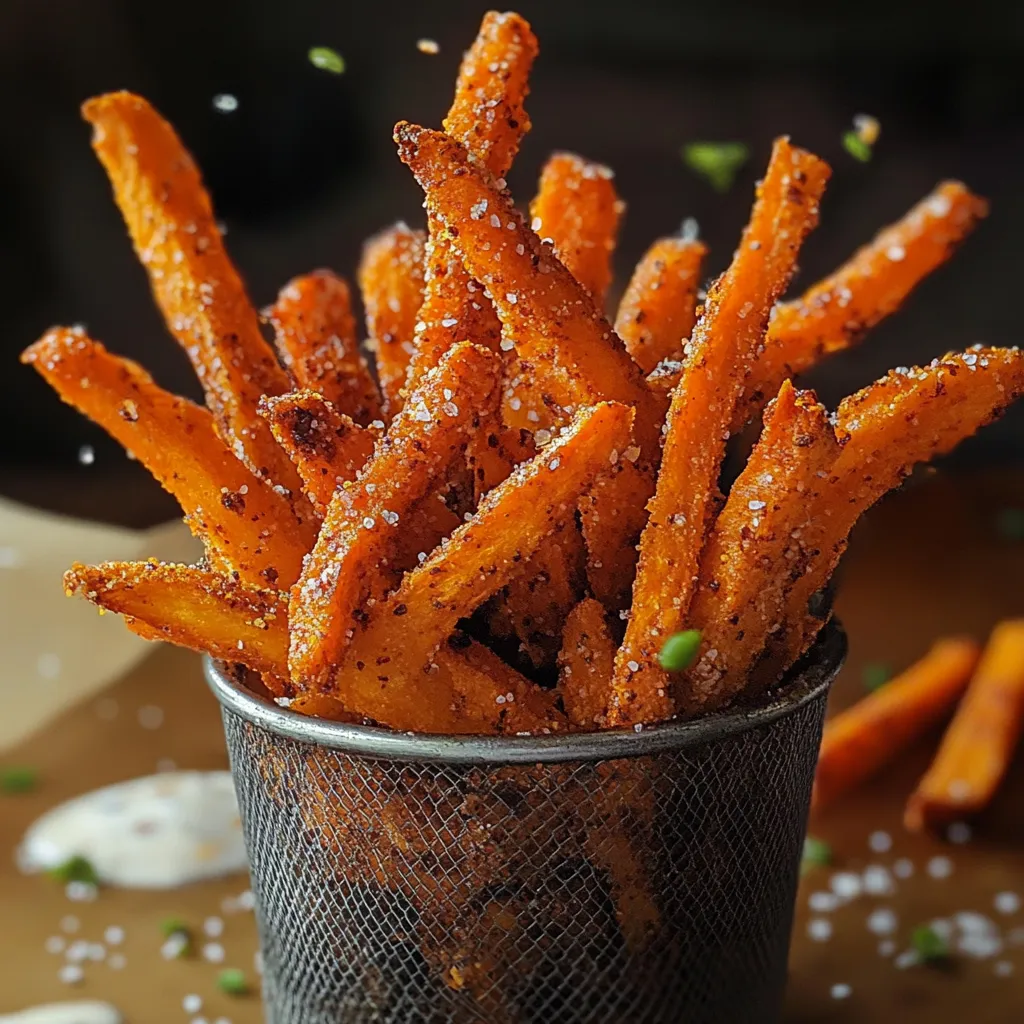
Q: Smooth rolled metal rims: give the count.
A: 1